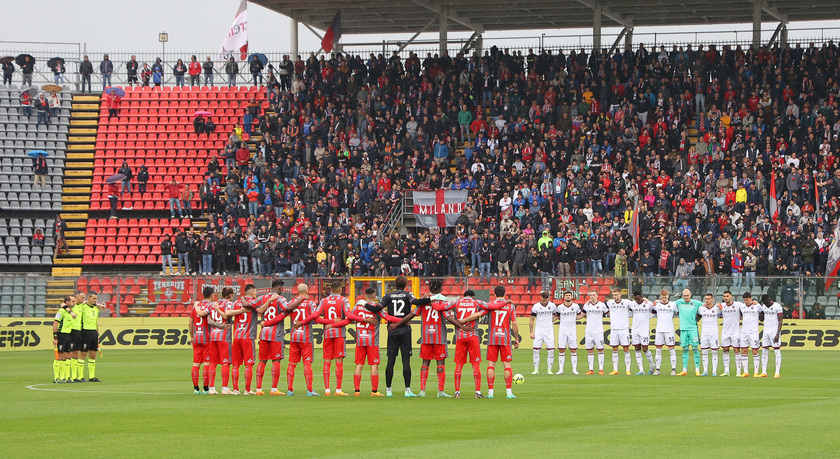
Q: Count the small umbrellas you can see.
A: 10